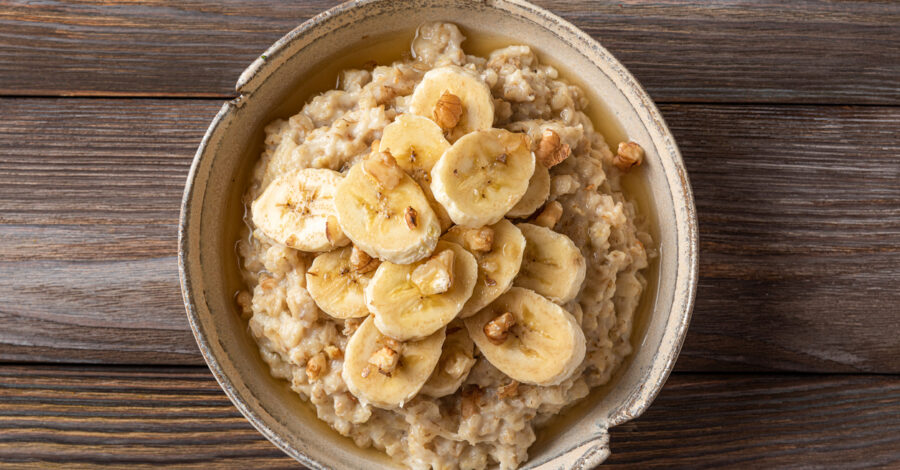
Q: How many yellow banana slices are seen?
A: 13